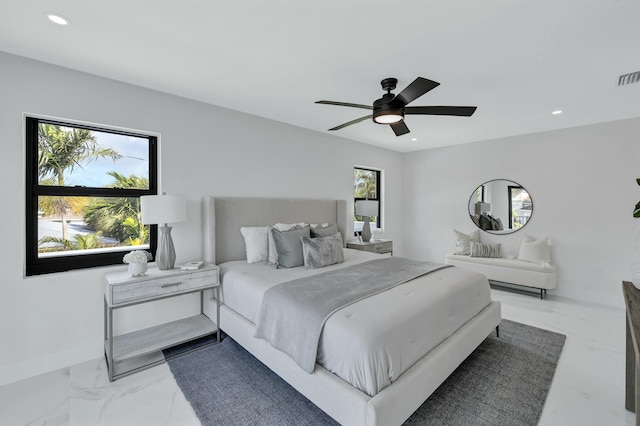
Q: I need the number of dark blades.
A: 5